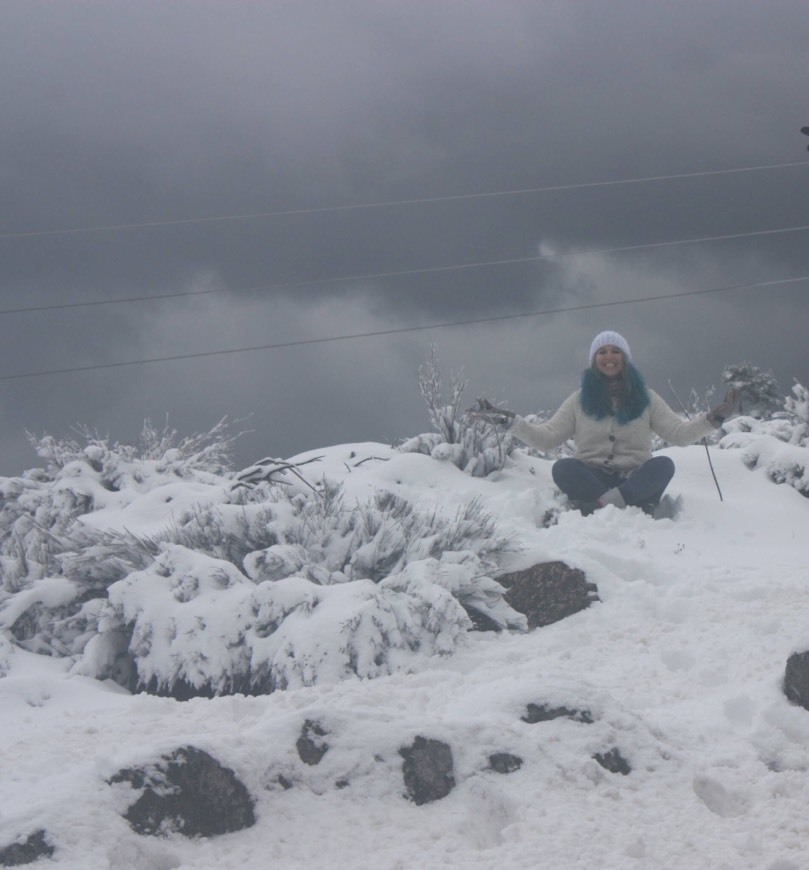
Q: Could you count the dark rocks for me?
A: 9